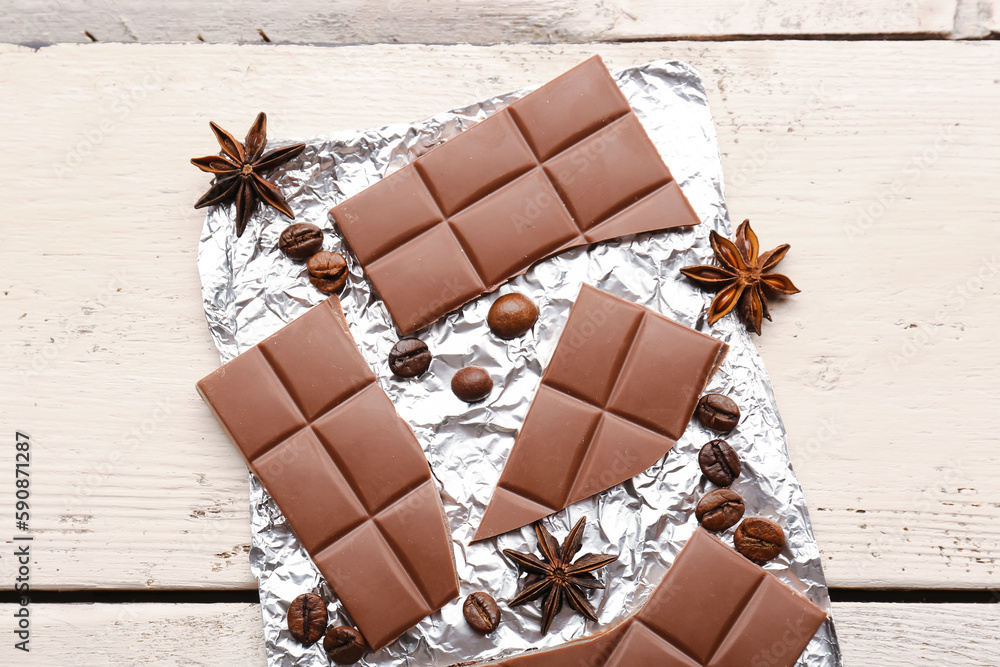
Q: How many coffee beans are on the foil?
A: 12